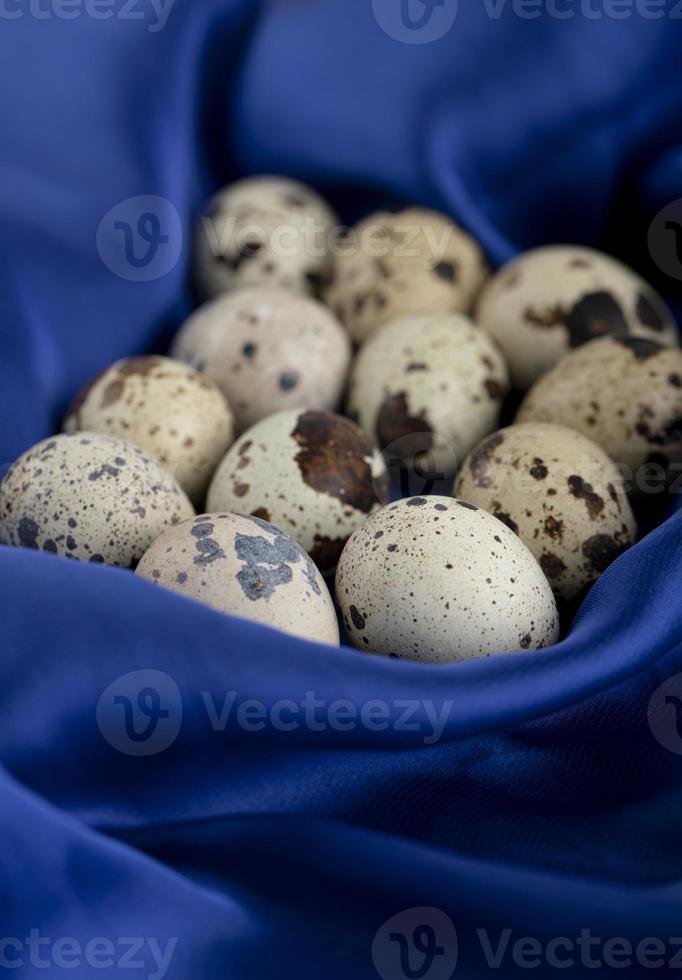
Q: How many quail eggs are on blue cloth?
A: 12